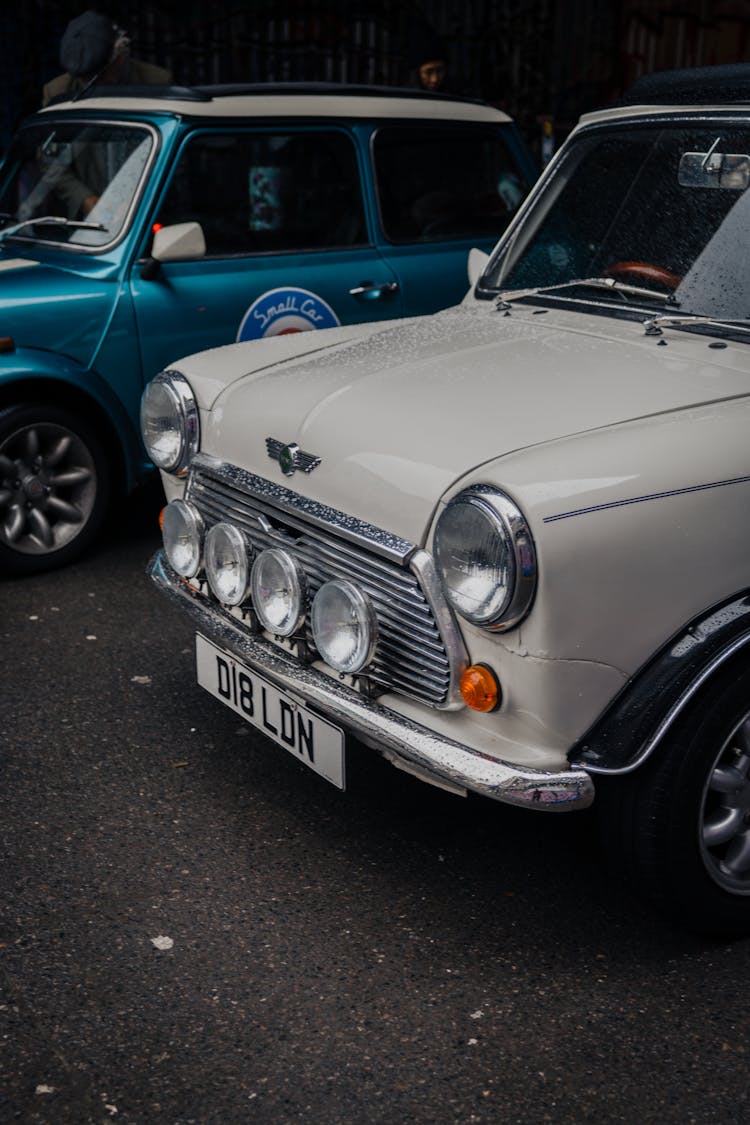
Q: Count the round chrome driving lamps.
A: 4